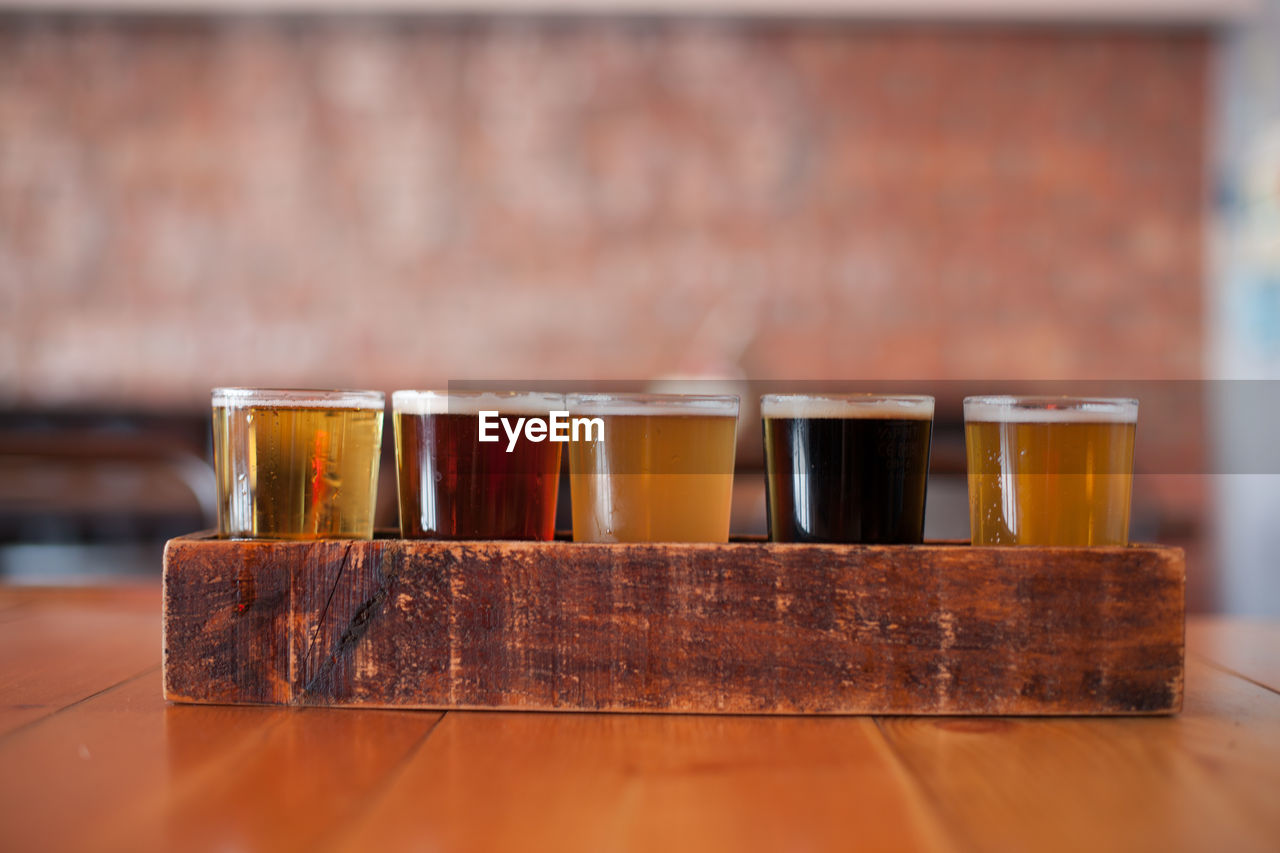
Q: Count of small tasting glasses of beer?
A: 5